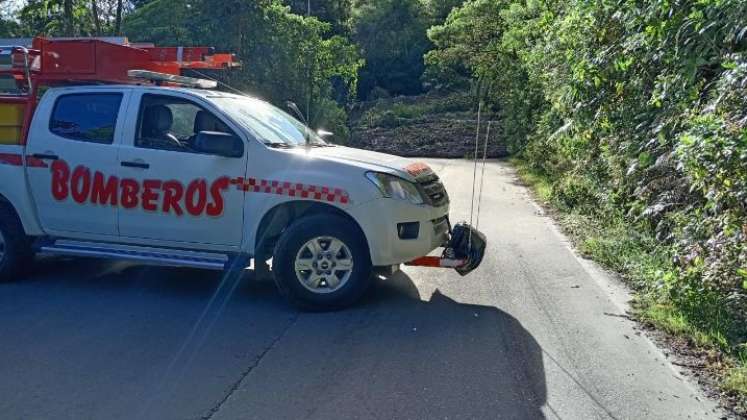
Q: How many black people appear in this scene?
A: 0